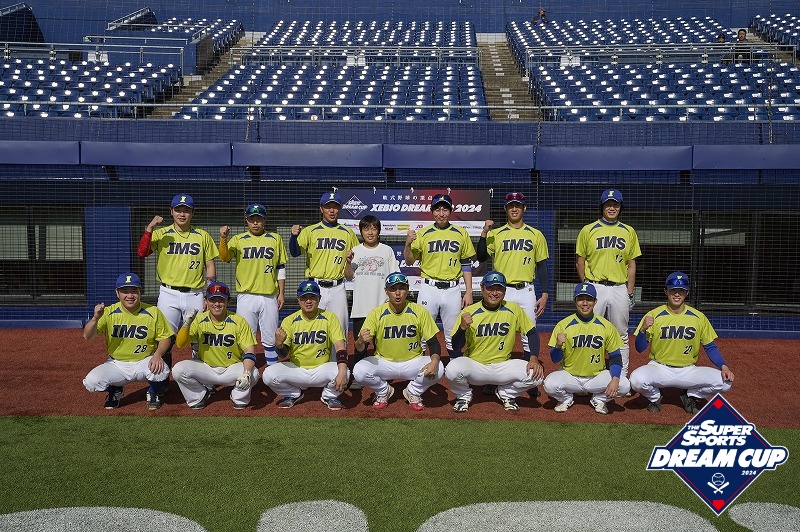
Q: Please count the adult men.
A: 13